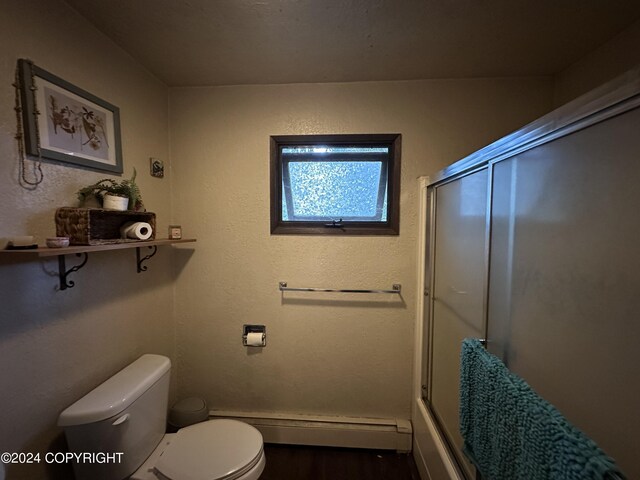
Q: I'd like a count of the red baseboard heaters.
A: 0